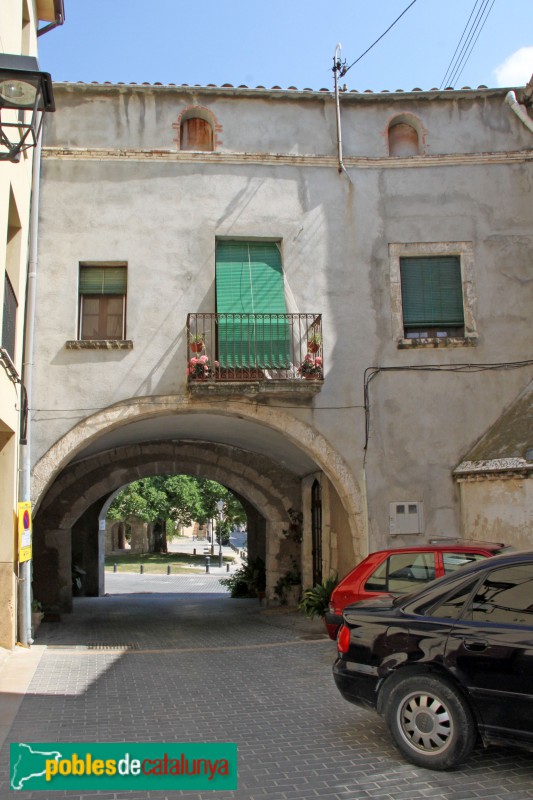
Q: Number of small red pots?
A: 2